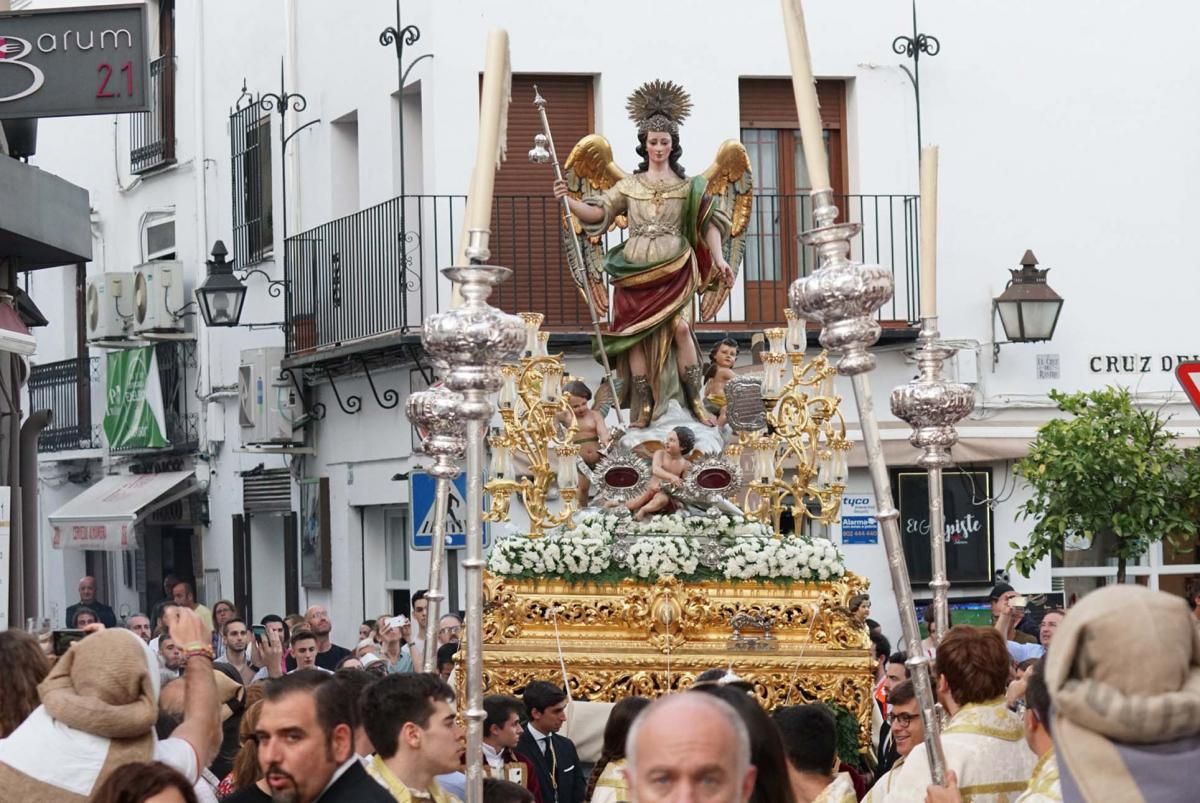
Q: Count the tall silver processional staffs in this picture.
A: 4